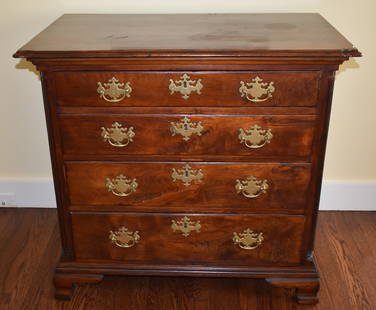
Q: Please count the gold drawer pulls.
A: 8